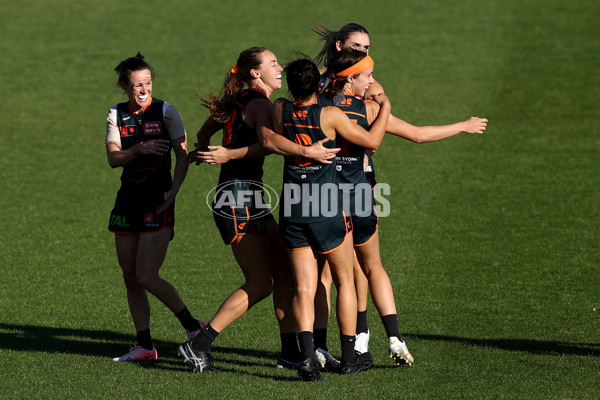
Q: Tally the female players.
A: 5